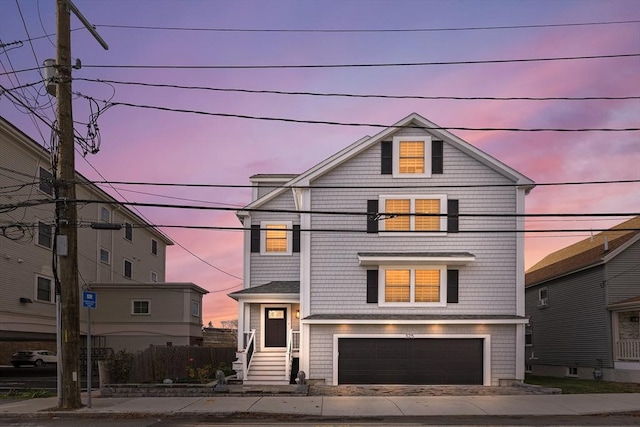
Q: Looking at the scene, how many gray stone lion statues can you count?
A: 2